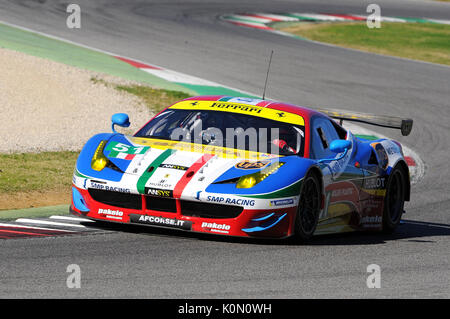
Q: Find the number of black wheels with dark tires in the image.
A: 2